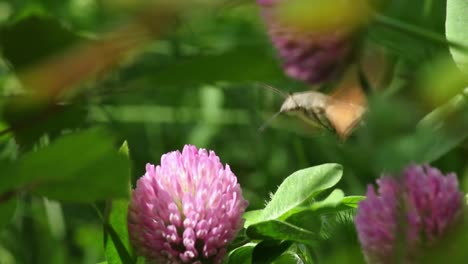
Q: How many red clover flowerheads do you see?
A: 3